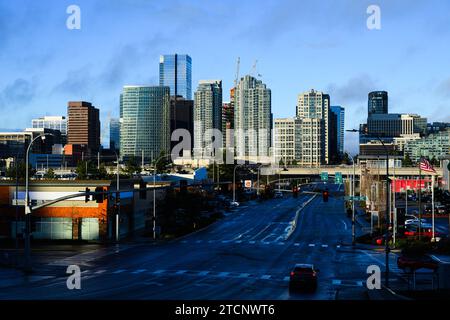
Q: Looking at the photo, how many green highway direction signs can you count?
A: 2